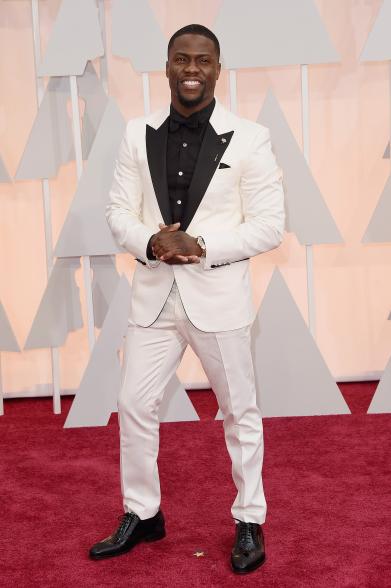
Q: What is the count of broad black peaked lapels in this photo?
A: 2